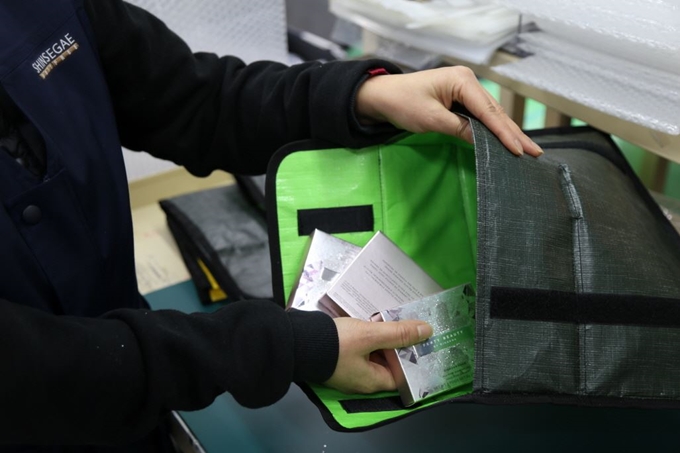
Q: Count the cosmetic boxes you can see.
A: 3